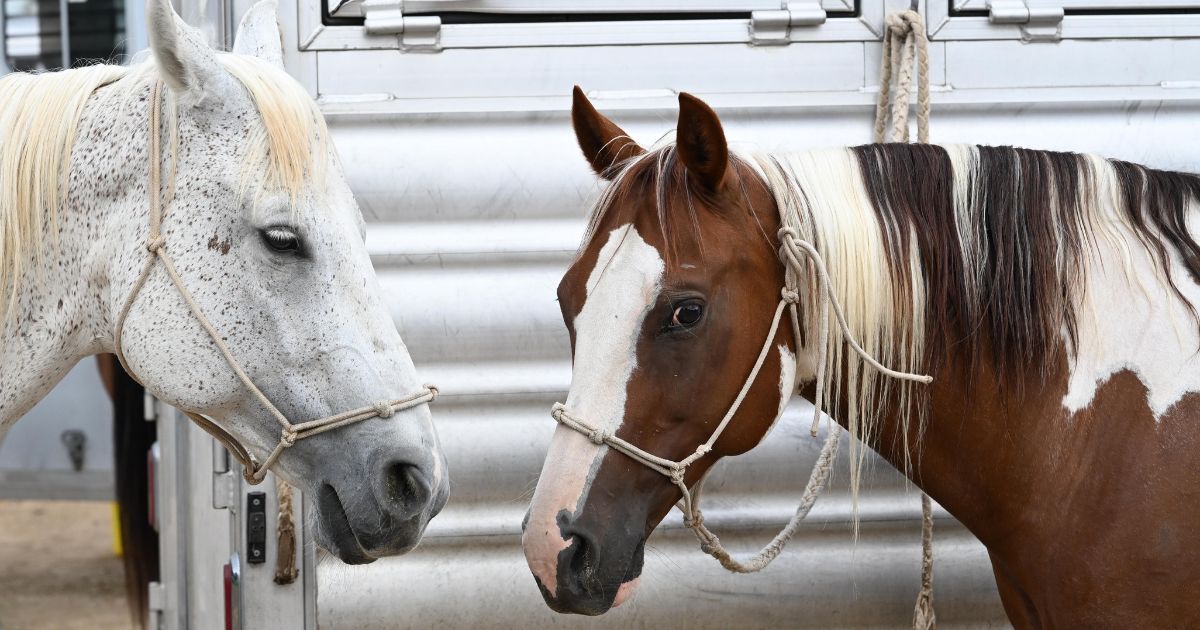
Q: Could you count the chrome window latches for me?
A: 3